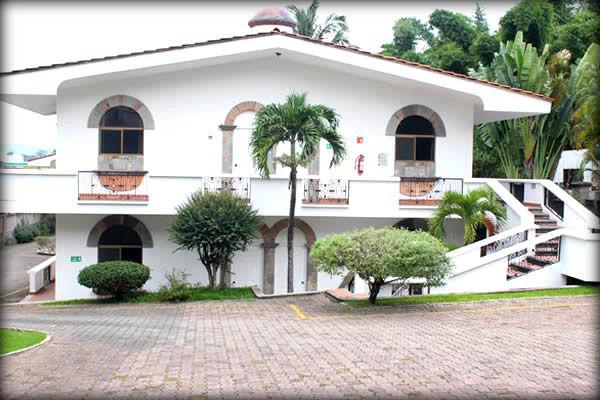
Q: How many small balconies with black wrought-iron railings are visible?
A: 4